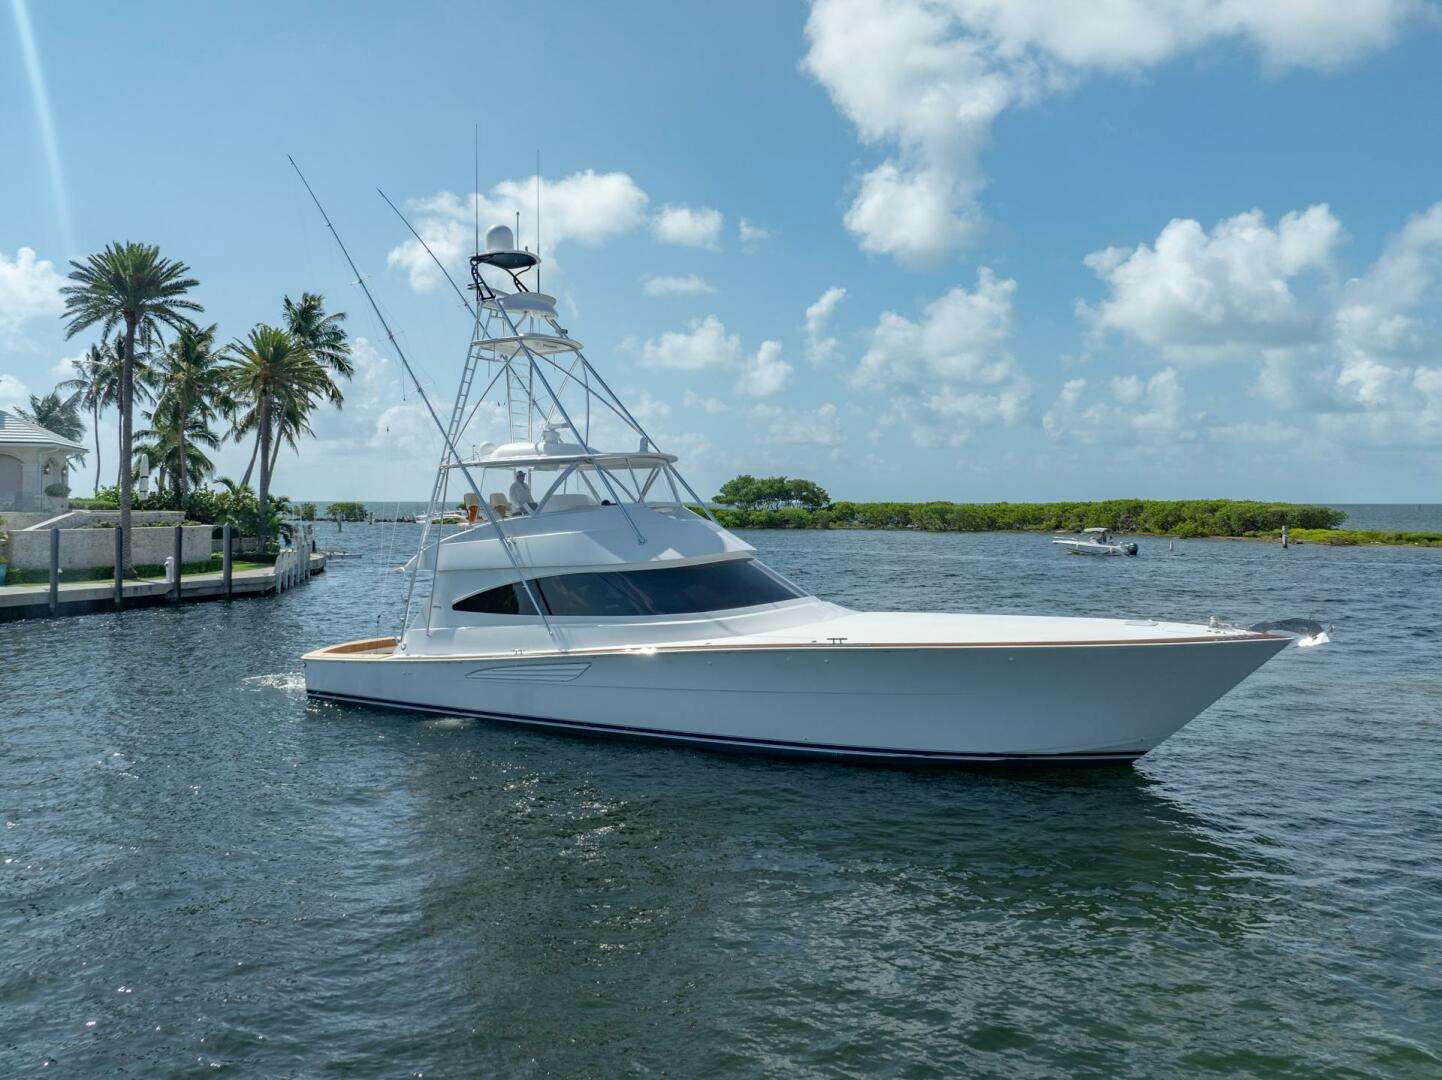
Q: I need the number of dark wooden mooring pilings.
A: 4